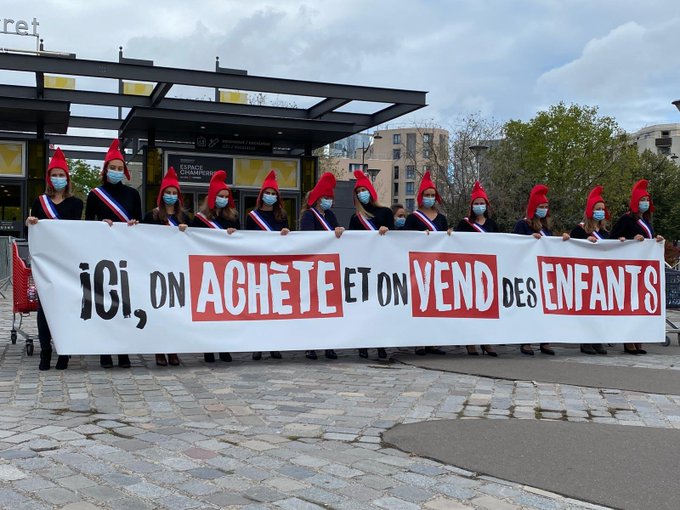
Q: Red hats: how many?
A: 12